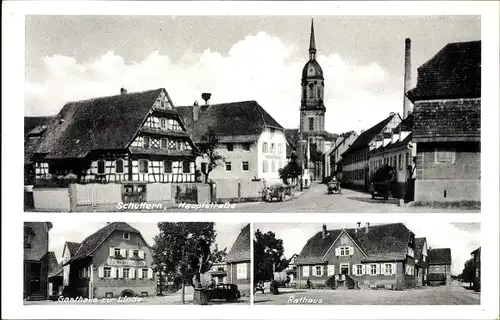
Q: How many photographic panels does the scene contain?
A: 3